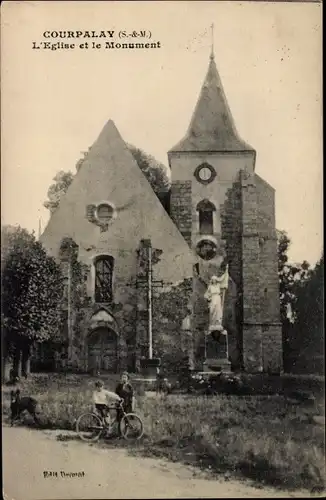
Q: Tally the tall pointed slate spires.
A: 1